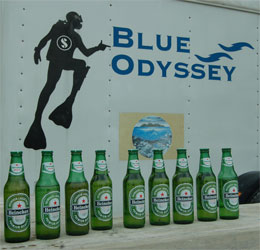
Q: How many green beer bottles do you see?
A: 9